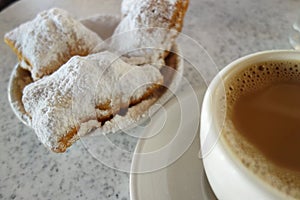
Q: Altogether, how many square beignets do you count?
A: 3